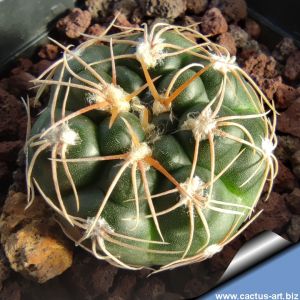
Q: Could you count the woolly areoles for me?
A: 11